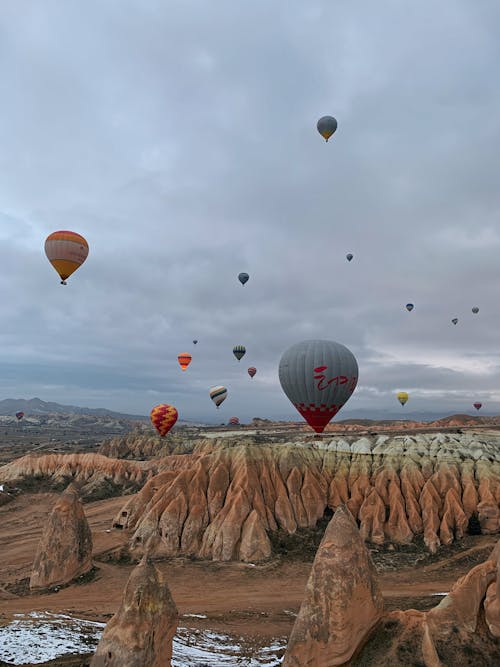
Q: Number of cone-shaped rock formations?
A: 3